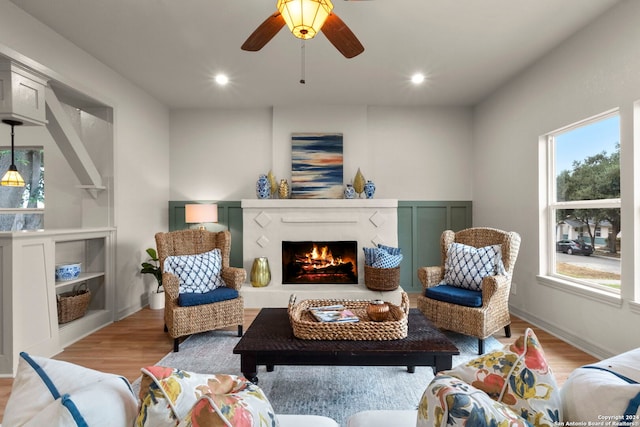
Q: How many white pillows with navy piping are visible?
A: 2